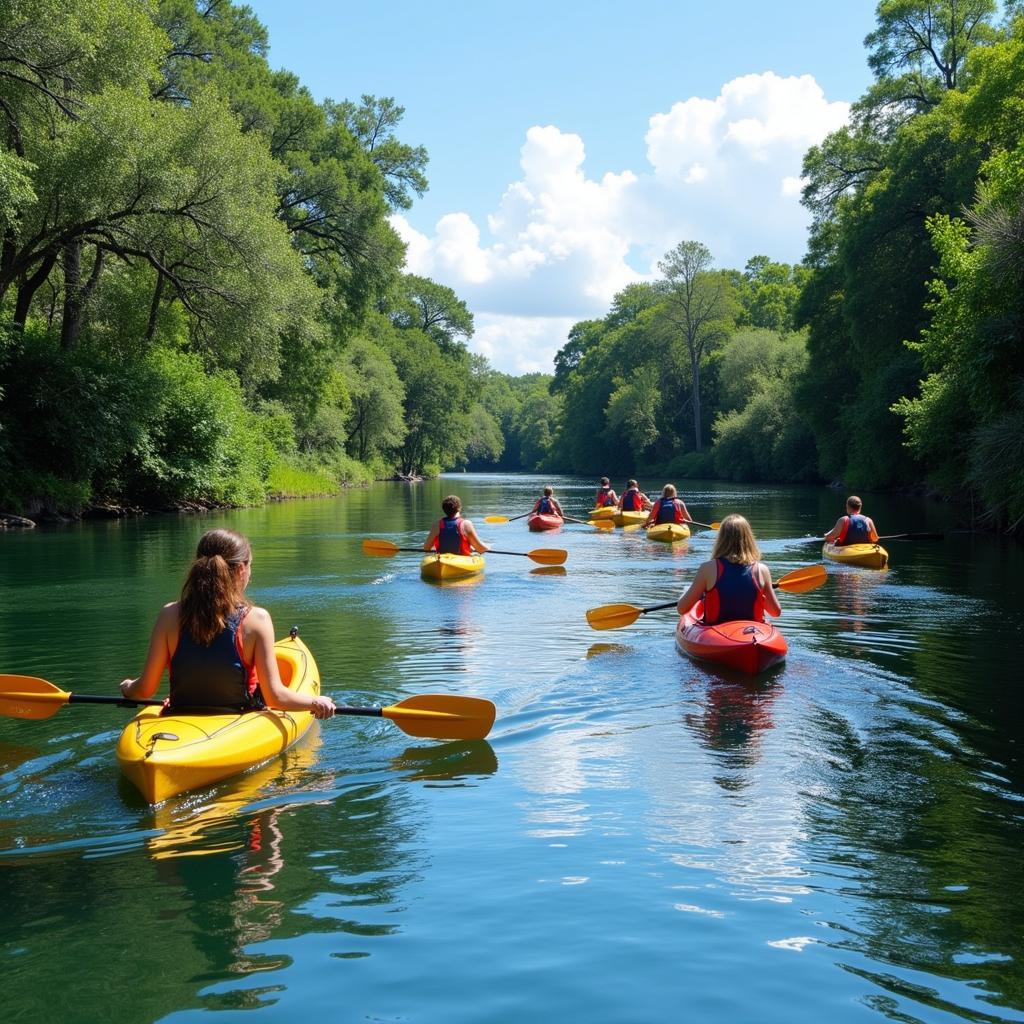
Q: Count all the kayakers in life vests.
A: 8